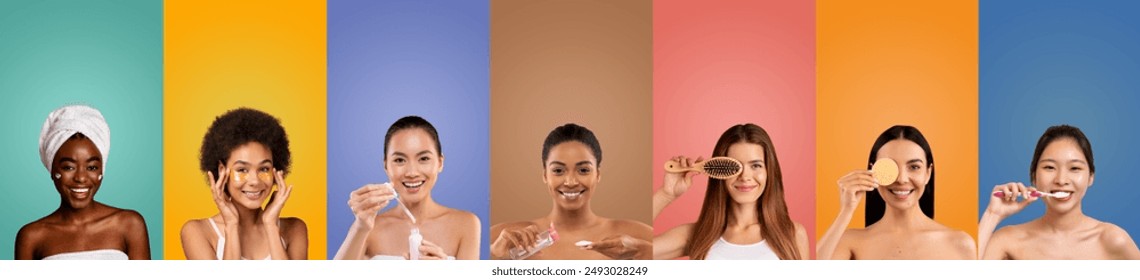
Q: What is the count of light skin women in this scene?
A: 4